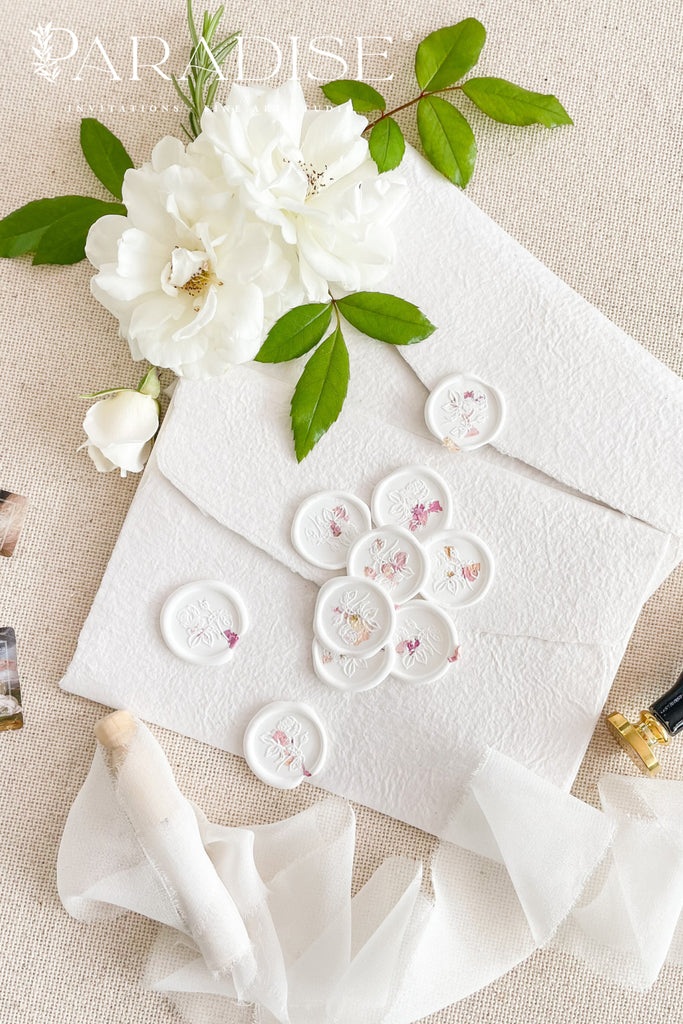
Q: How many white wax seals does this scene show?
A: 10